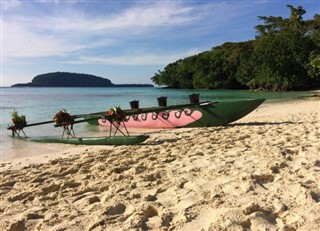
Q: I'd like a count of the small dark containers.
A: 3